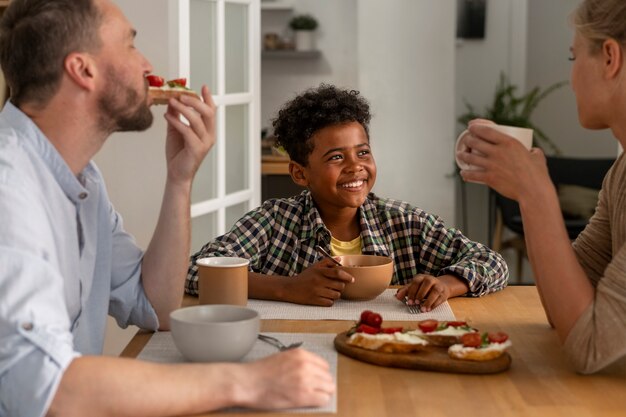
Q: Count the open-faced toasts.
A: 4